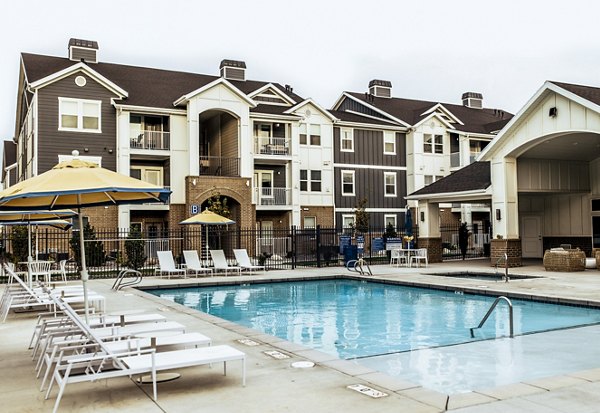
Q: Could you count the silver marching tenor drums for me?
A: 0